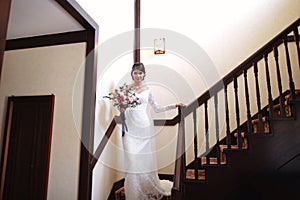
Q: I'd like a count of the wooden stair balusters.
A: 11